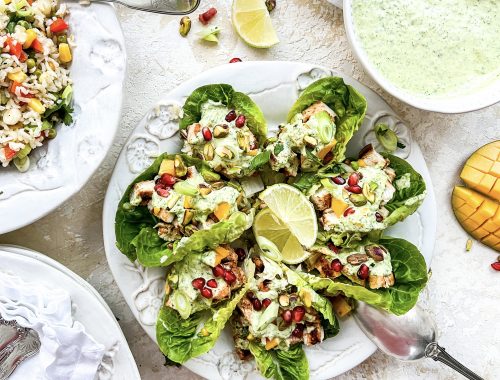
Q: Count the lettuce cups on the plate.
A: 7